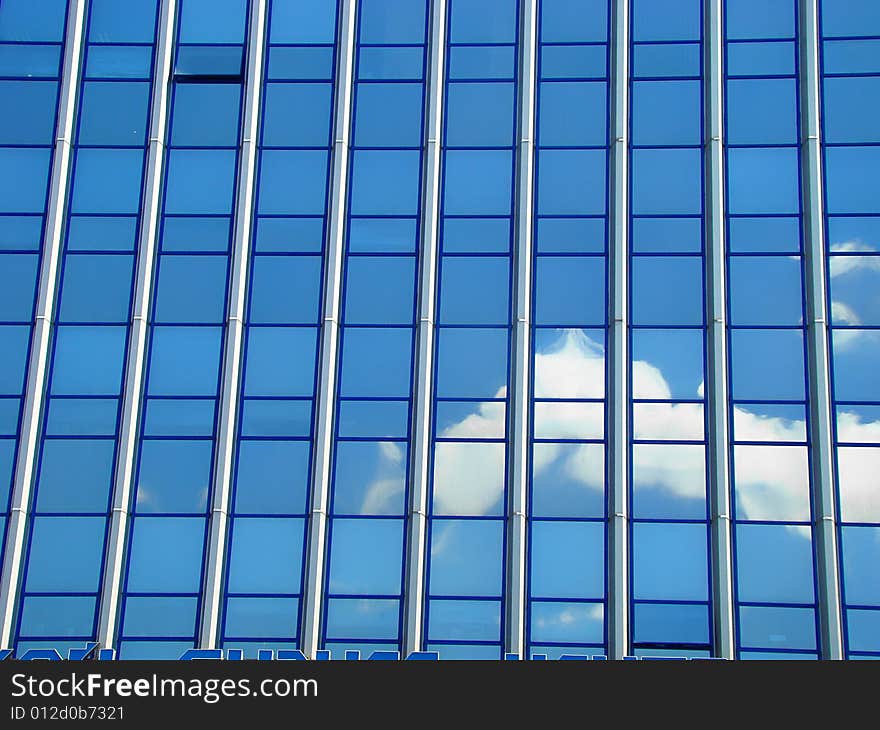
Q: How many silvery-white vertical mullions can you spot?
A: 9